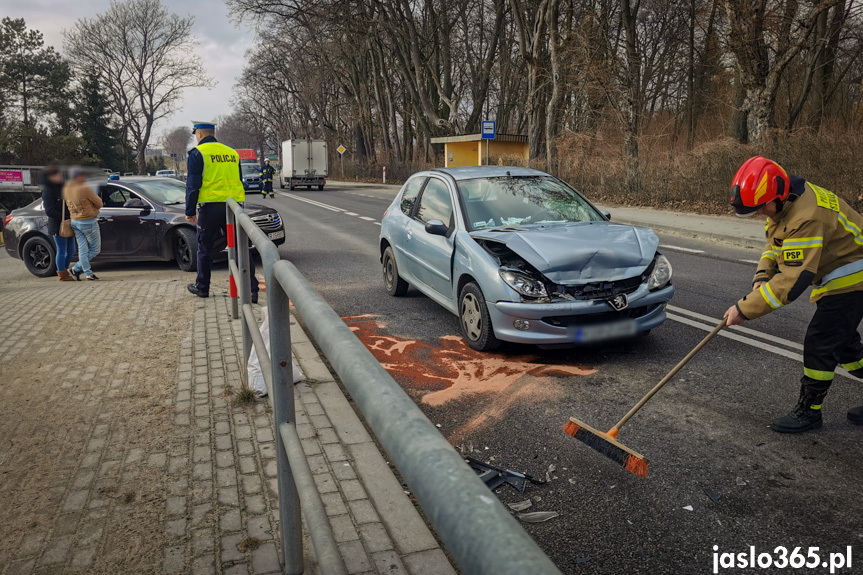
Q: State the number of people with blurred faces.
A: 2